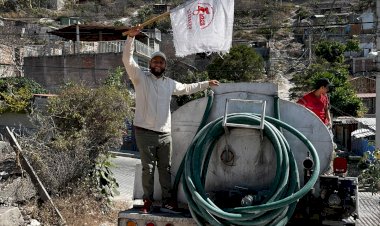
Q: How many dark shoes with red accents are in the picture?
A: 2